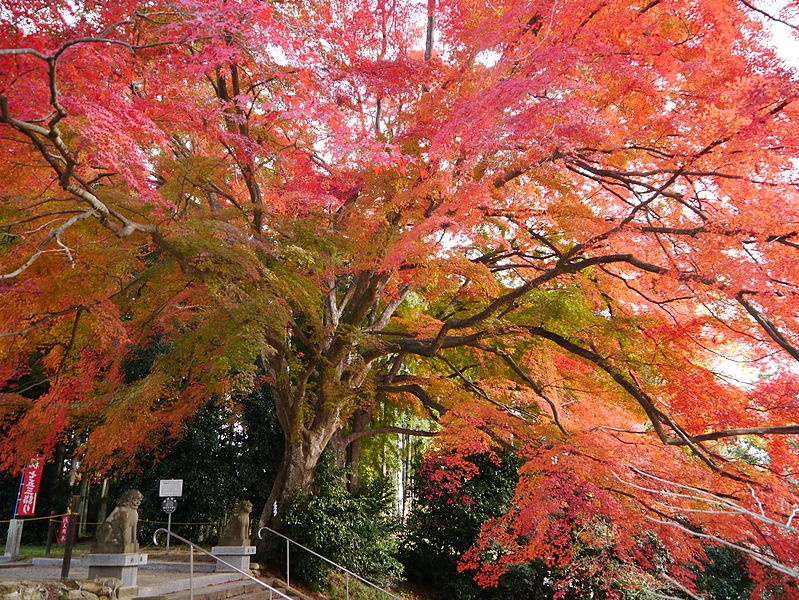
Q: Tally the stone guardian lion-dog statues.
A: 2